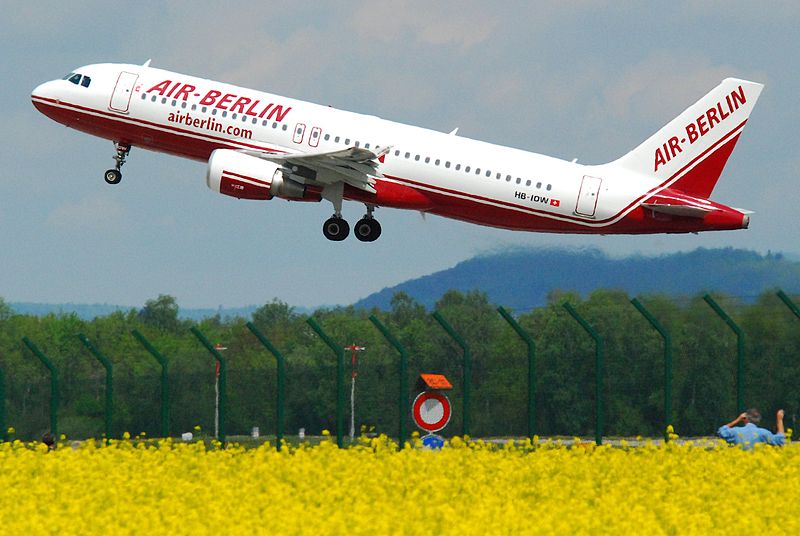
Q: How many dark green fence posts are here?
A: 14